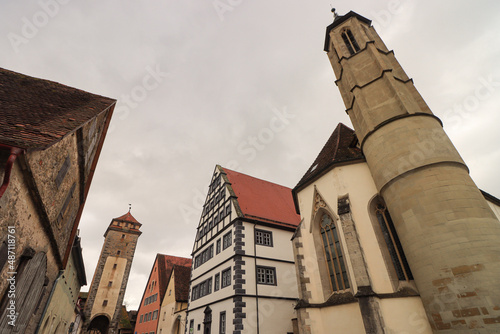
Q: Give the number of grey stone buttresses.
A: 2